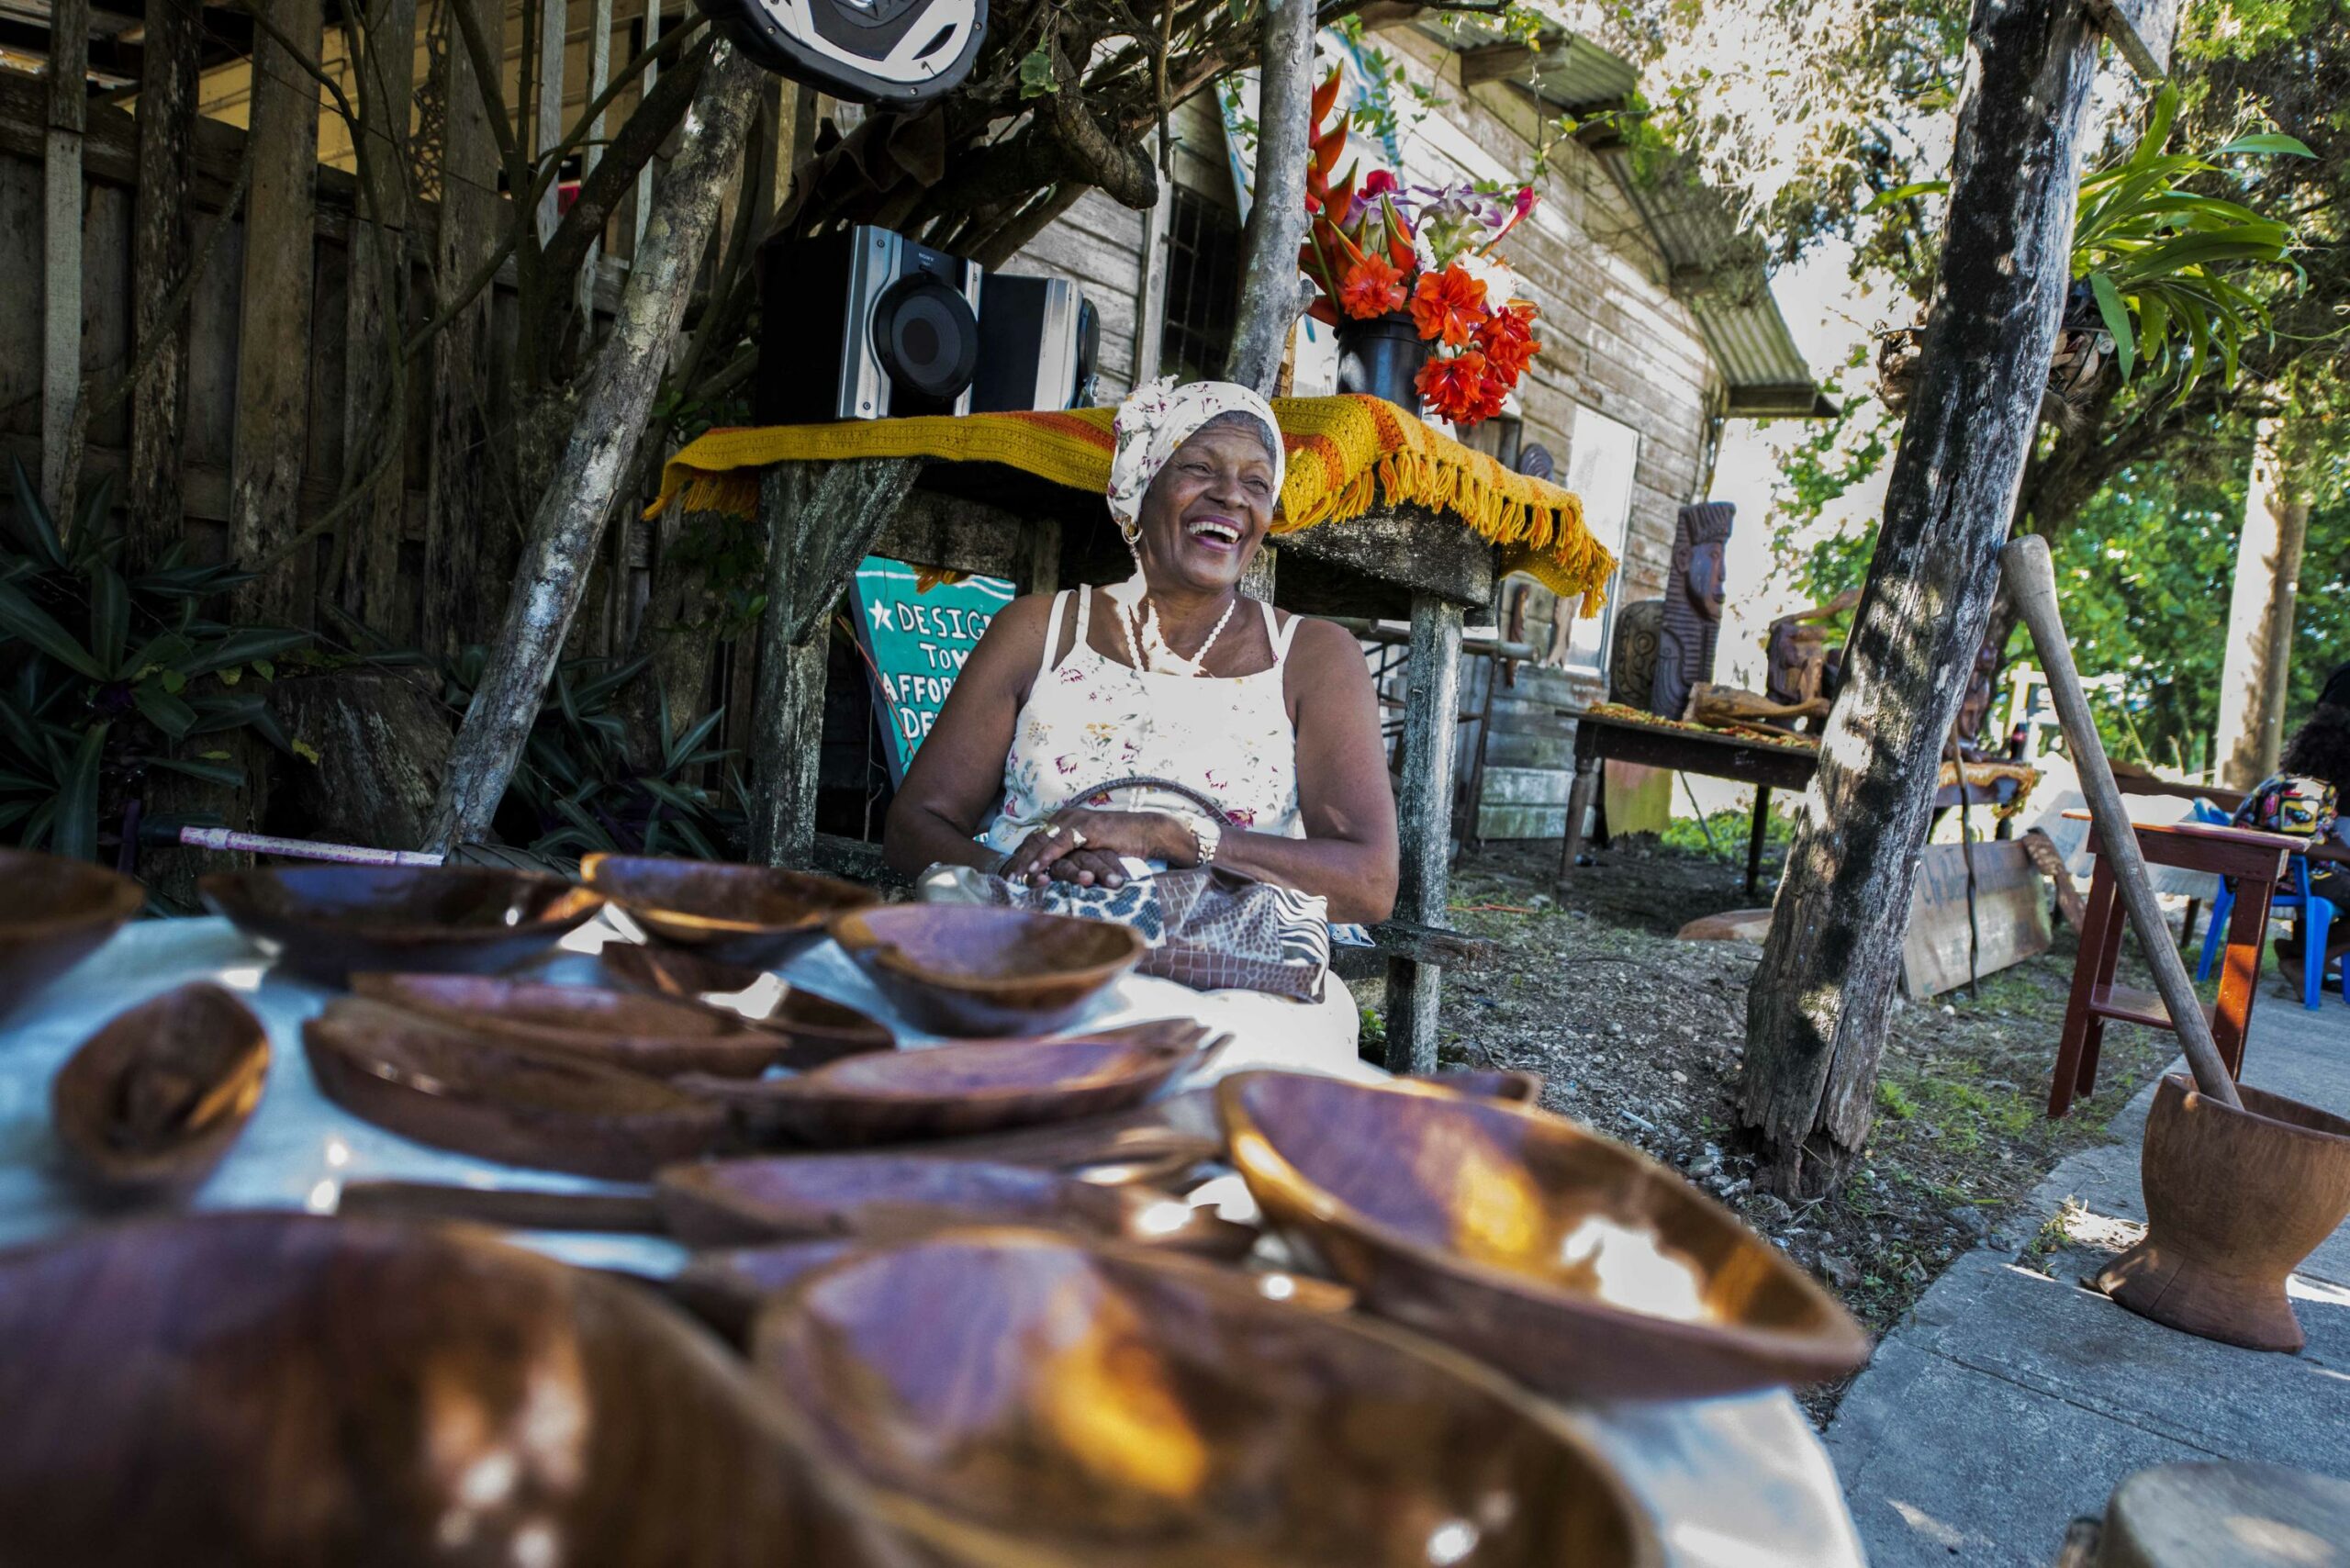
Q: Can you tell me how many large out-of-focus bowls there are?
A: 3